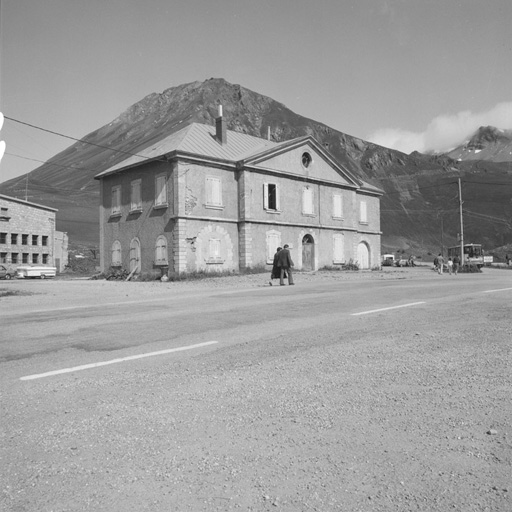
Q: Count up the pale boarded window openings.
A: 12